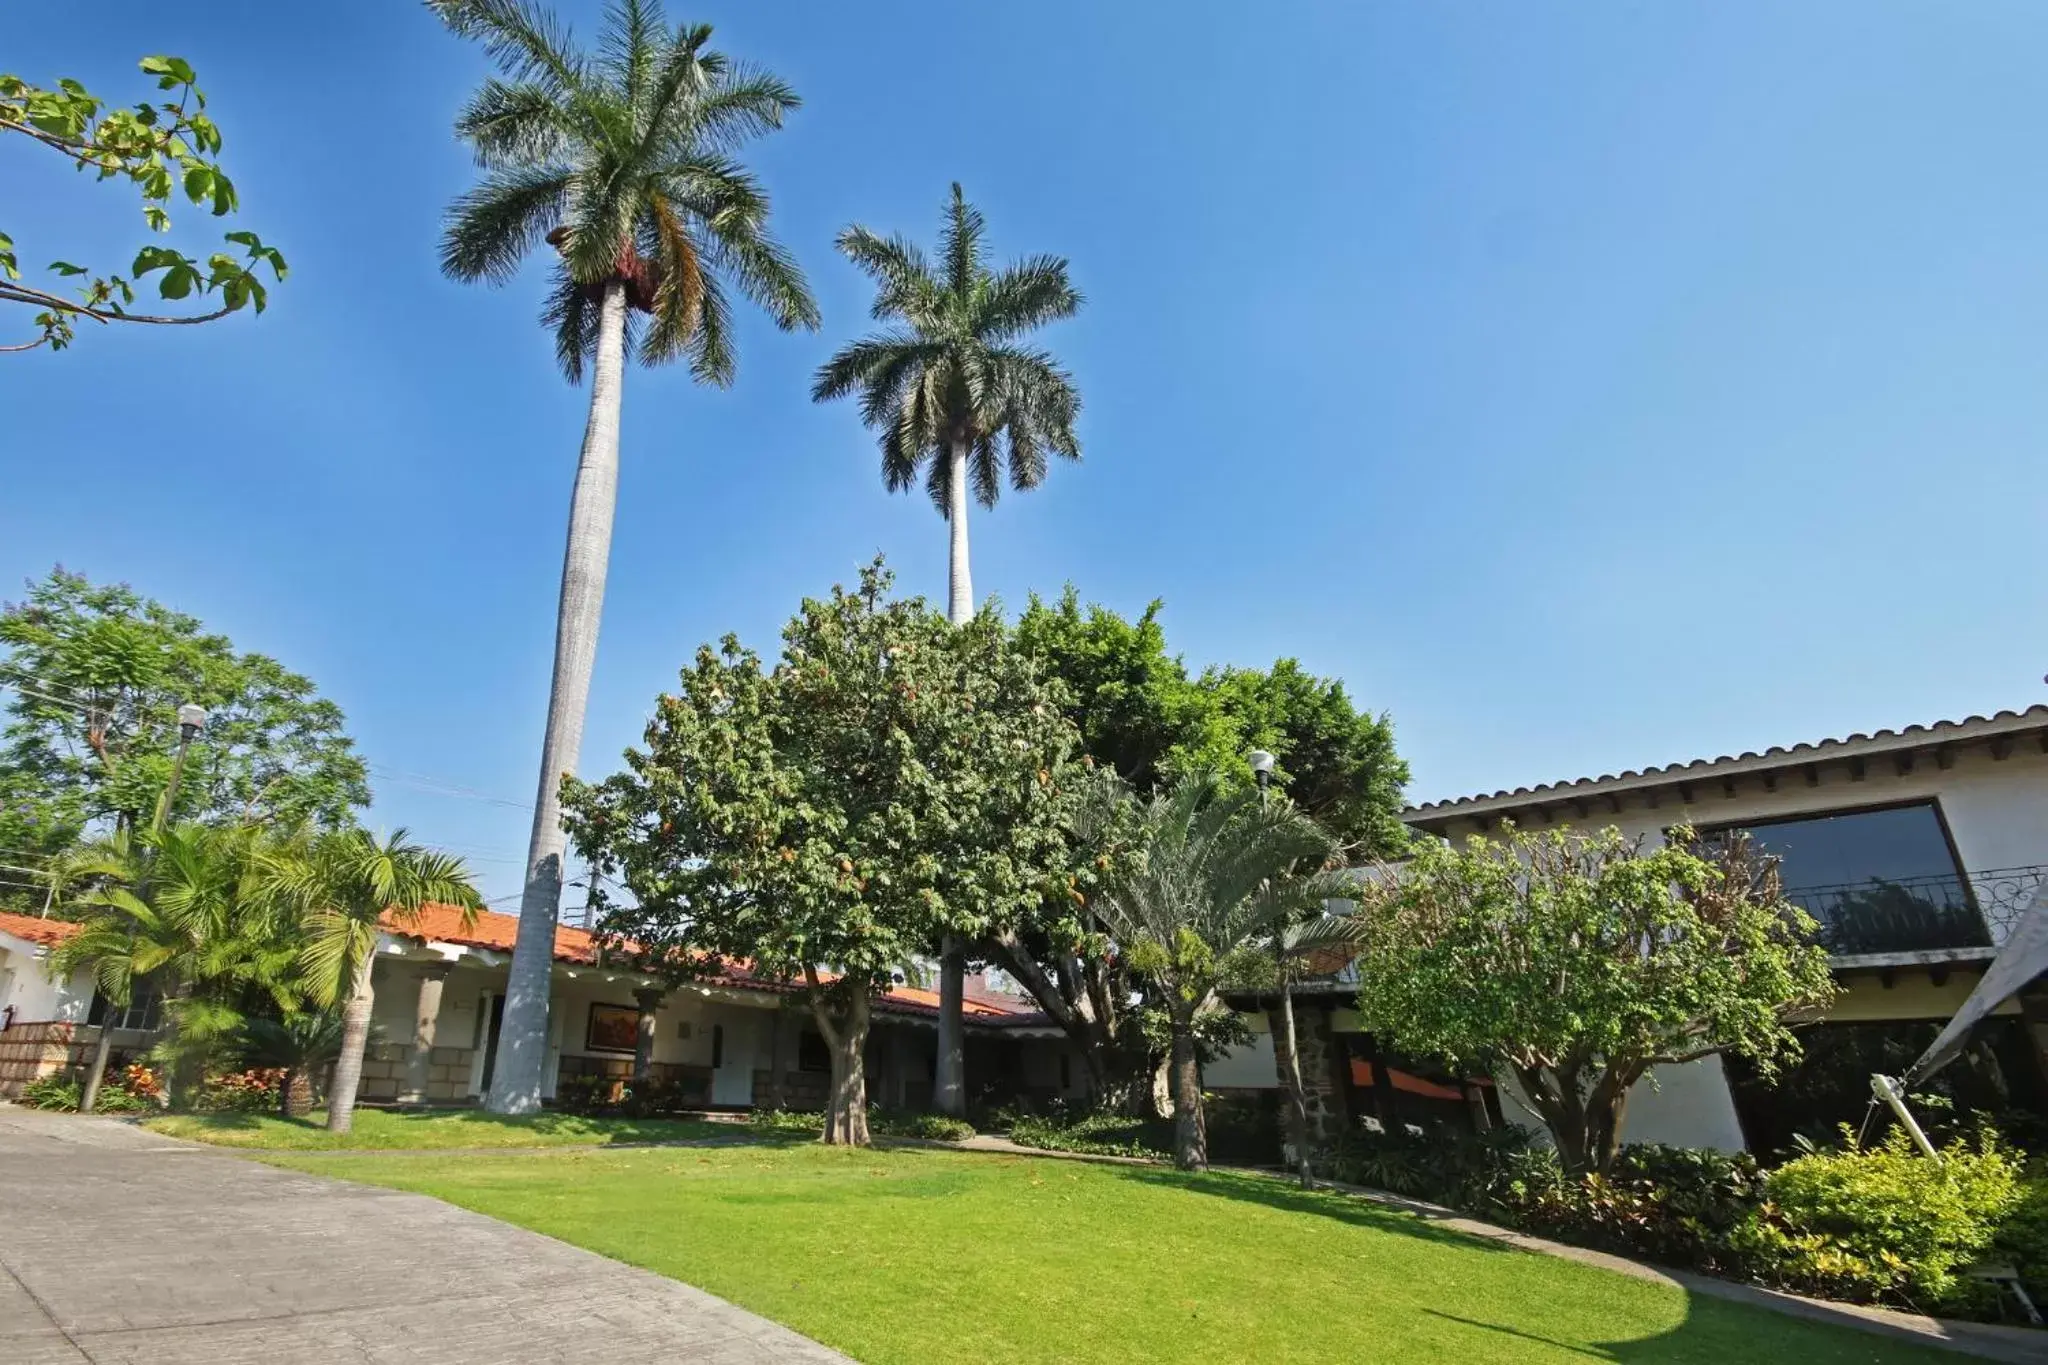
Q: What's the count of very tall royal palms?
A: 2